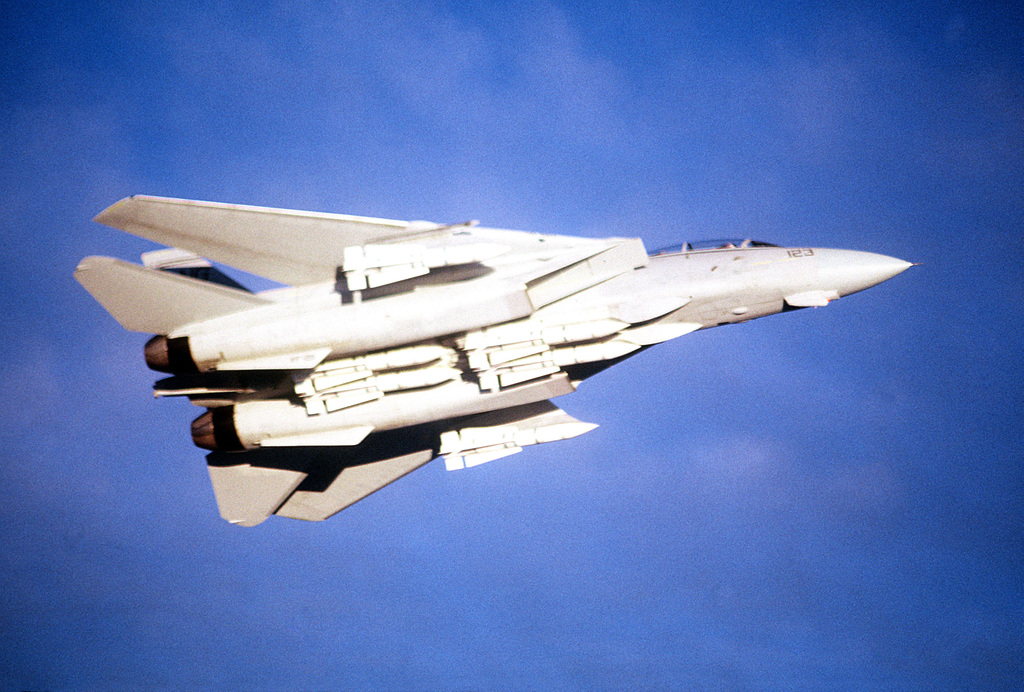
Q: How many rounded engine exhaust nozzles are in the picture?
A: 2